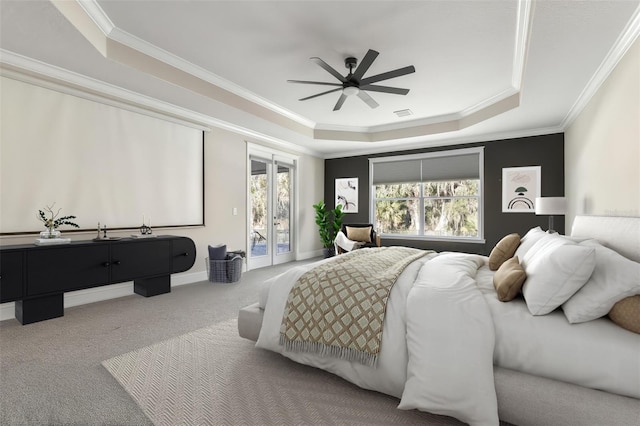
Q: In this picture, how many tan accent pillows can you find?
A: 4